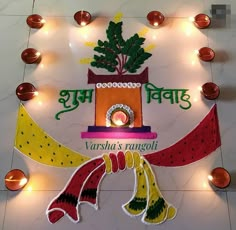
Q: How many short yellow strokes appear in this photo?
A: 5